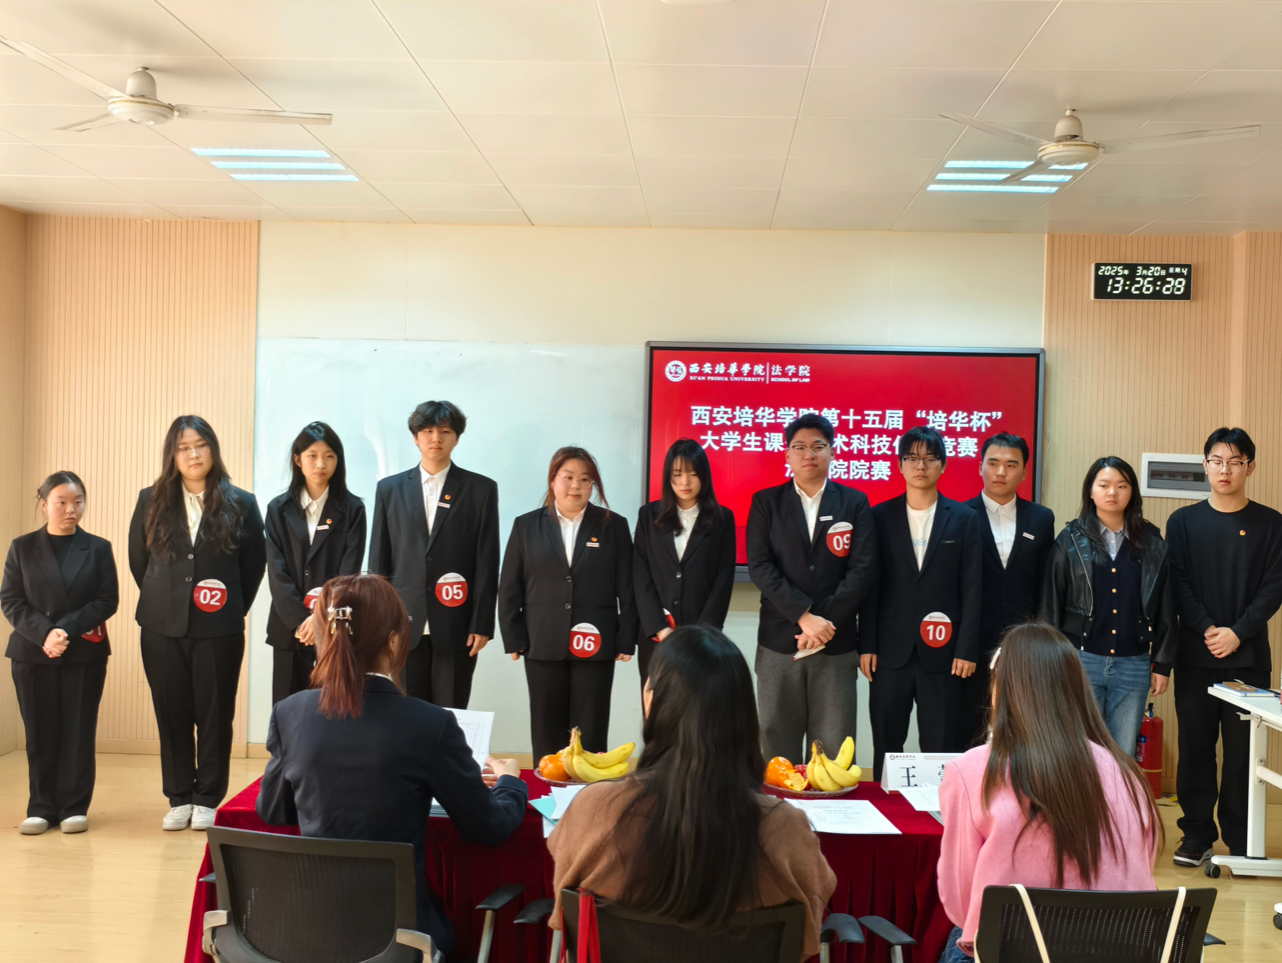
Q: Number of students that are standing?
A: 11